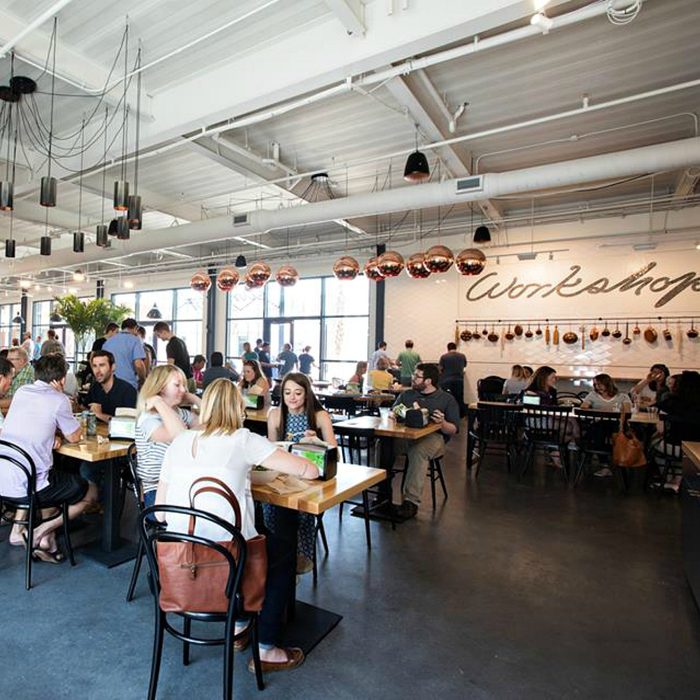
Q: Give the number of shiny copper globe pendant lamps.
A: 11